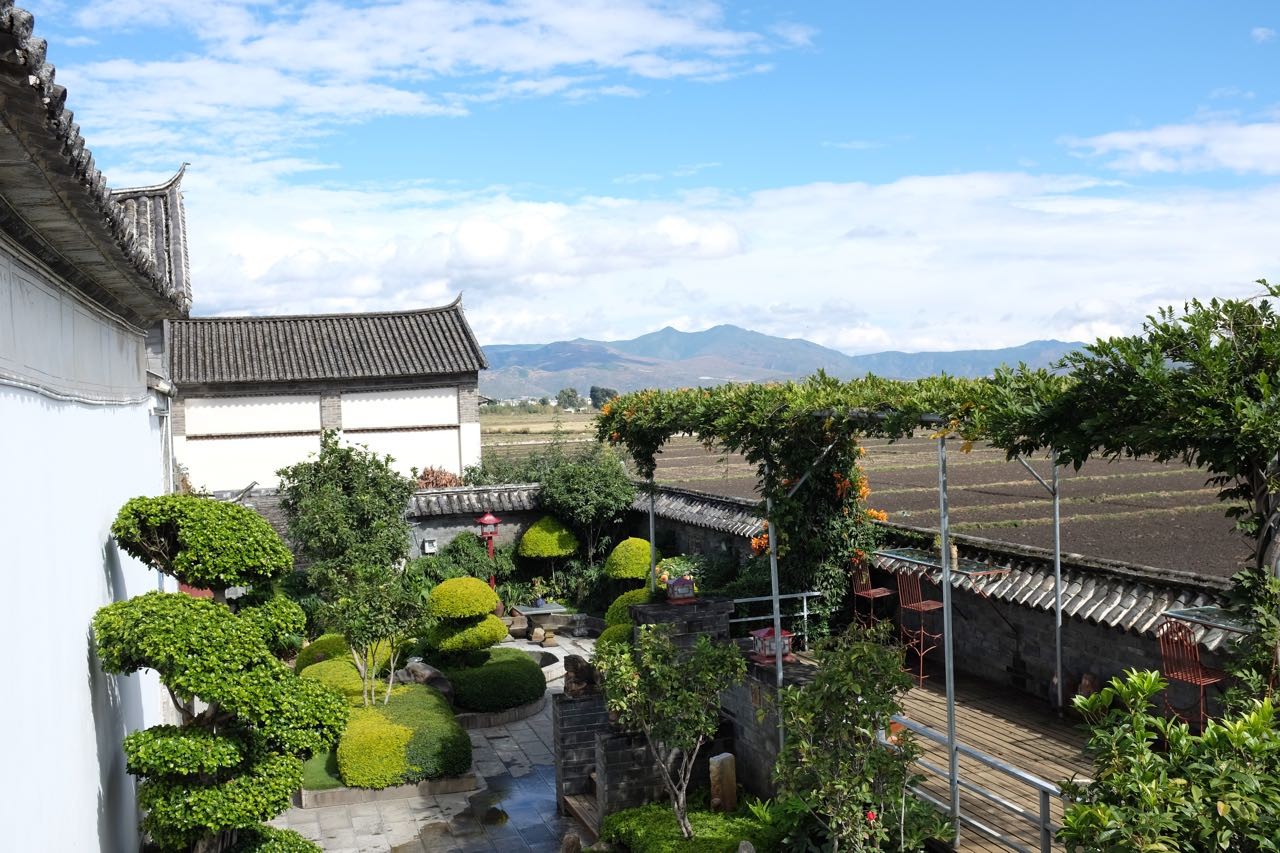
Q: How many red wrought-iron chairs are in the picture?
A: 3